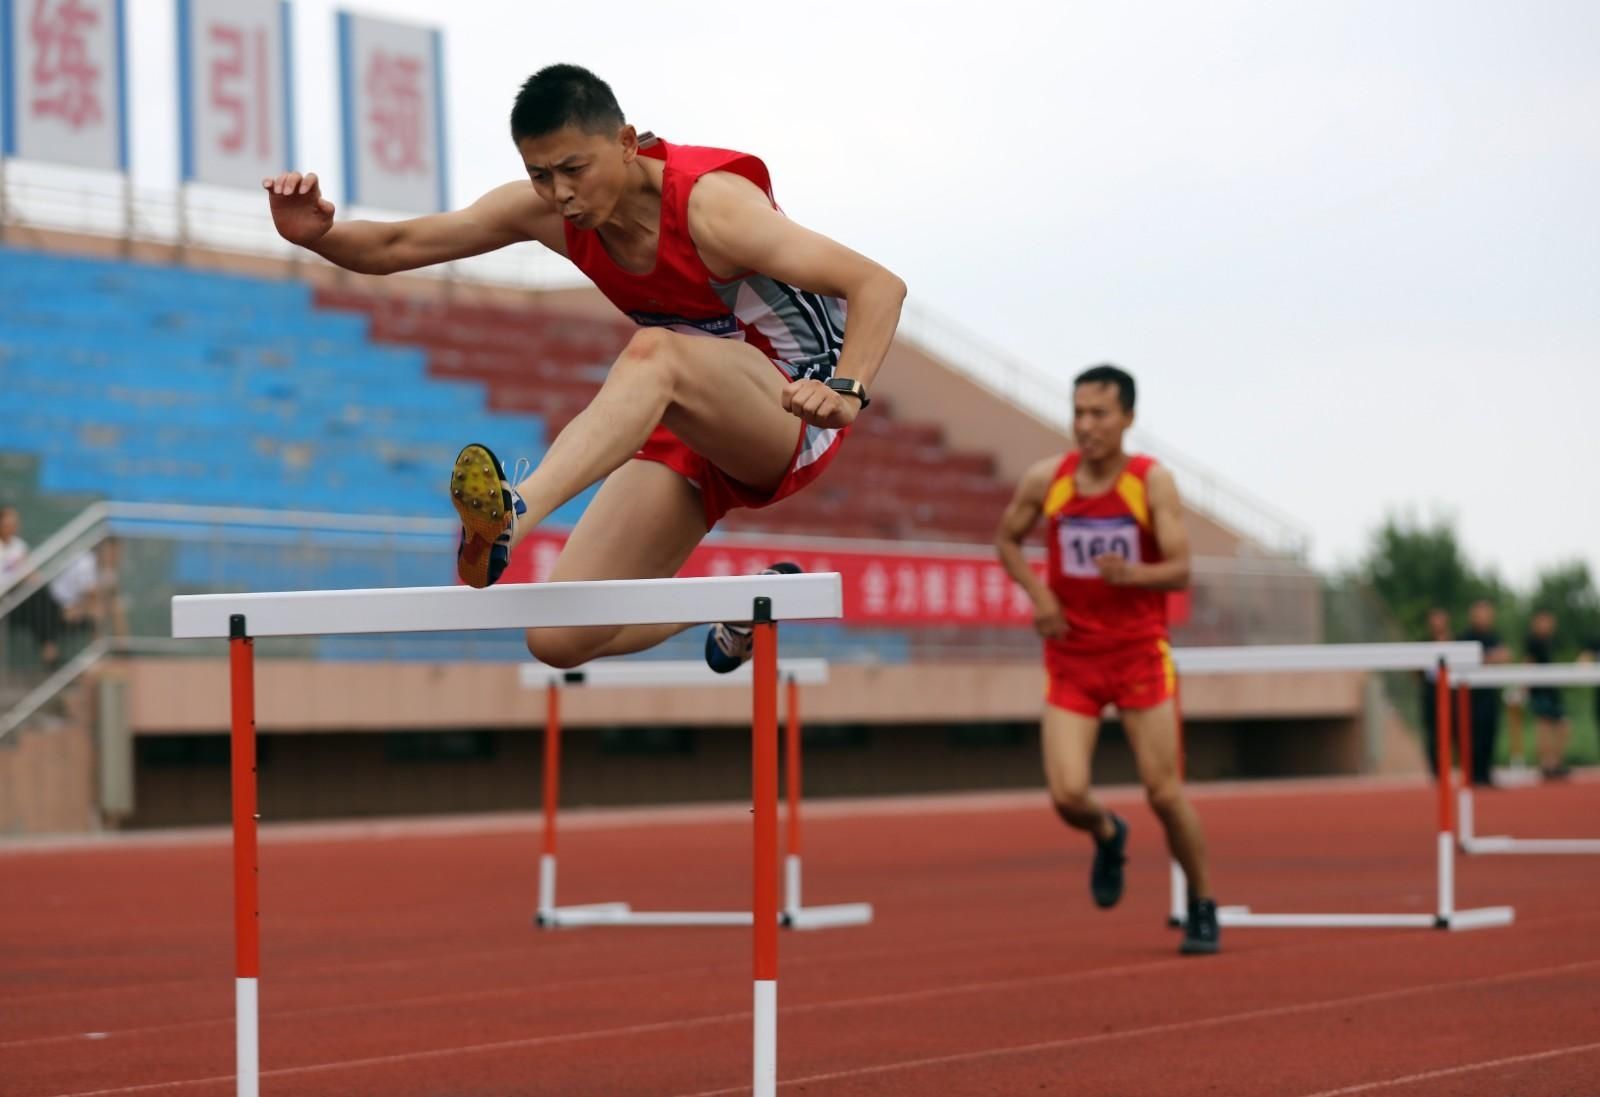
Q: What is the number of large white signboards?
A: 3